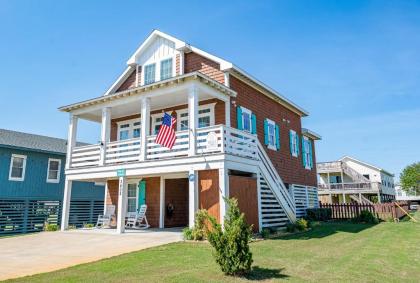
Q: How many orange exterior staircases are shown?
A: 0